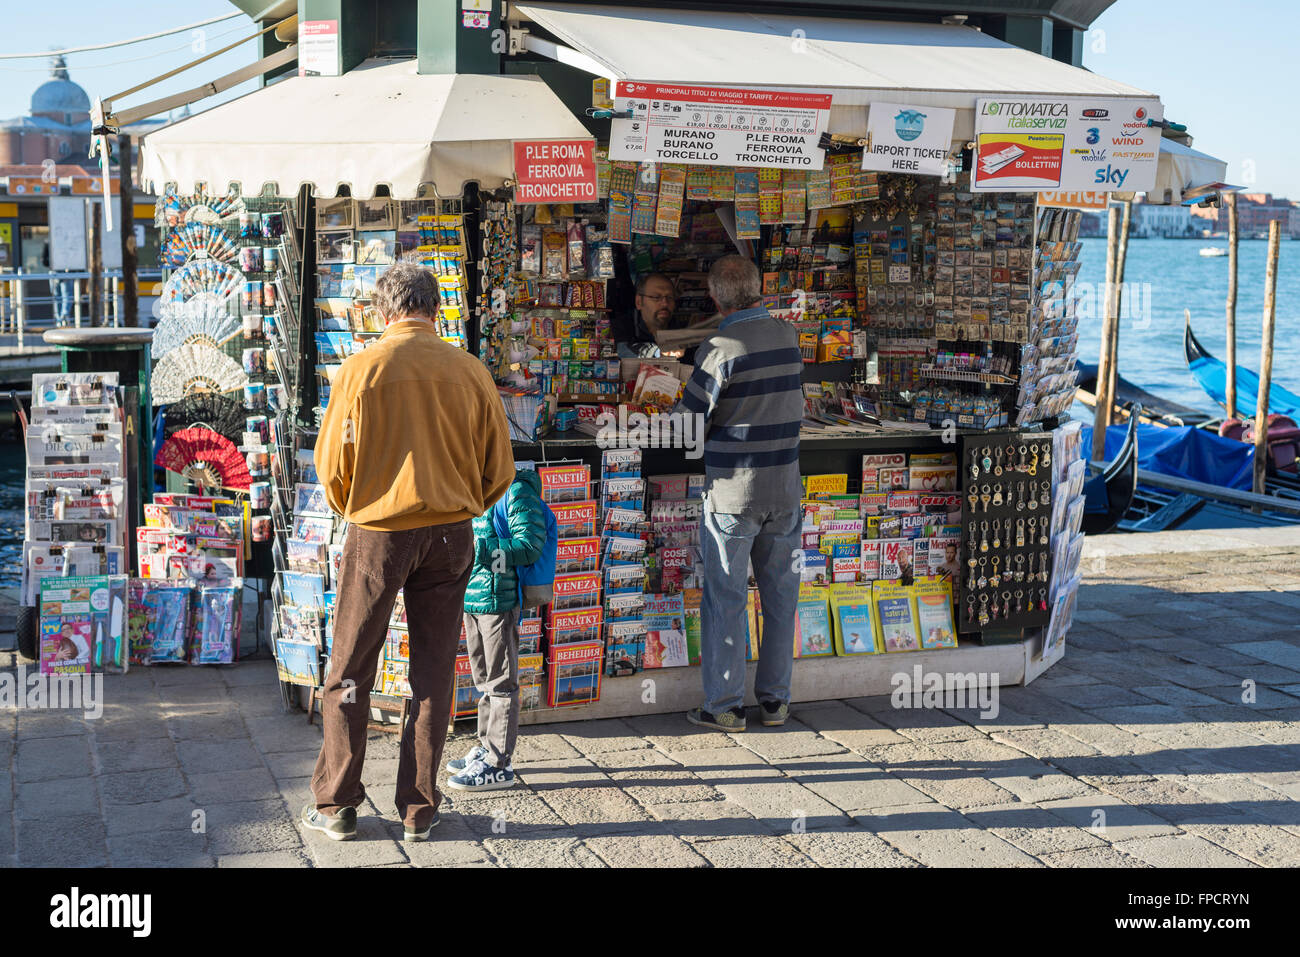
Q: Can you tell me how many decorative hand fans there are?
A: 7